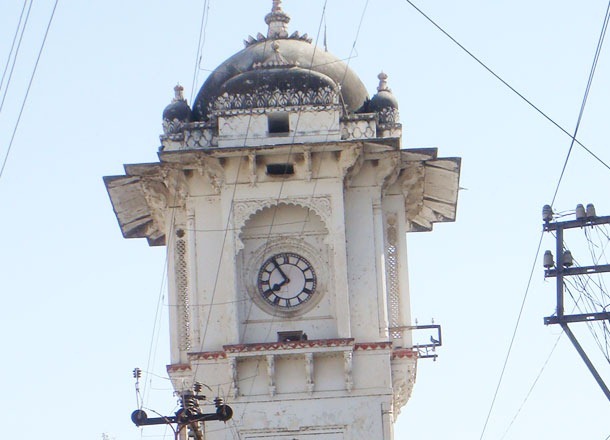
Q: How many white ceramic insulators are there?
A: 5